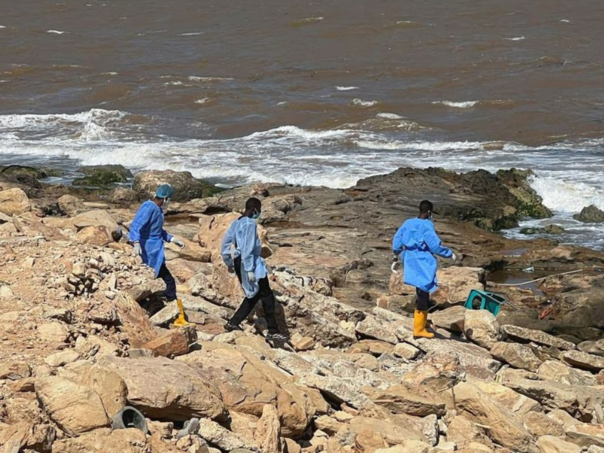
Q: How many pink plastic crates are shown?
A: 0